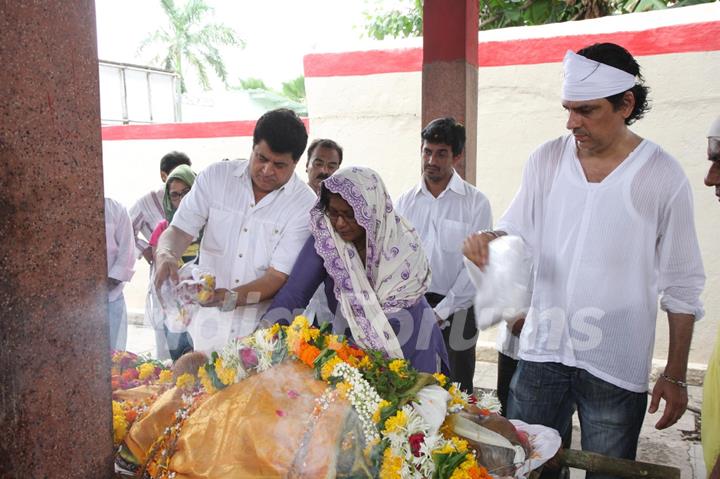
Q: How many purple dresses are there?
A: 1